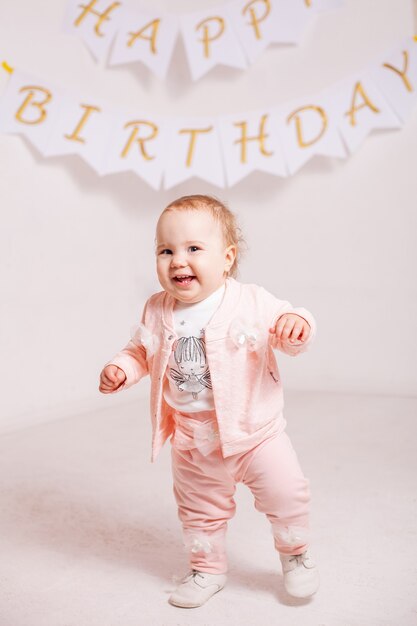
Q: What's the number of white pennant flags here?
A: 13